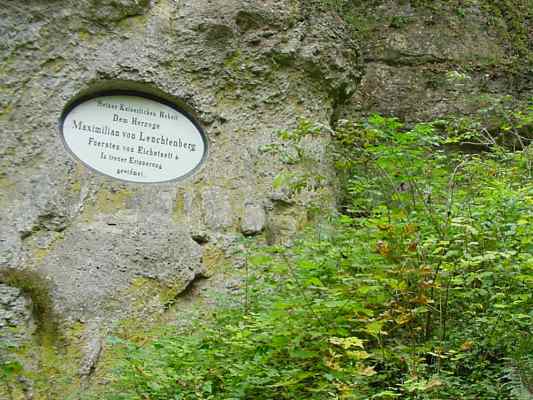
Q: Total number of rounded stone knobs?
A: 1